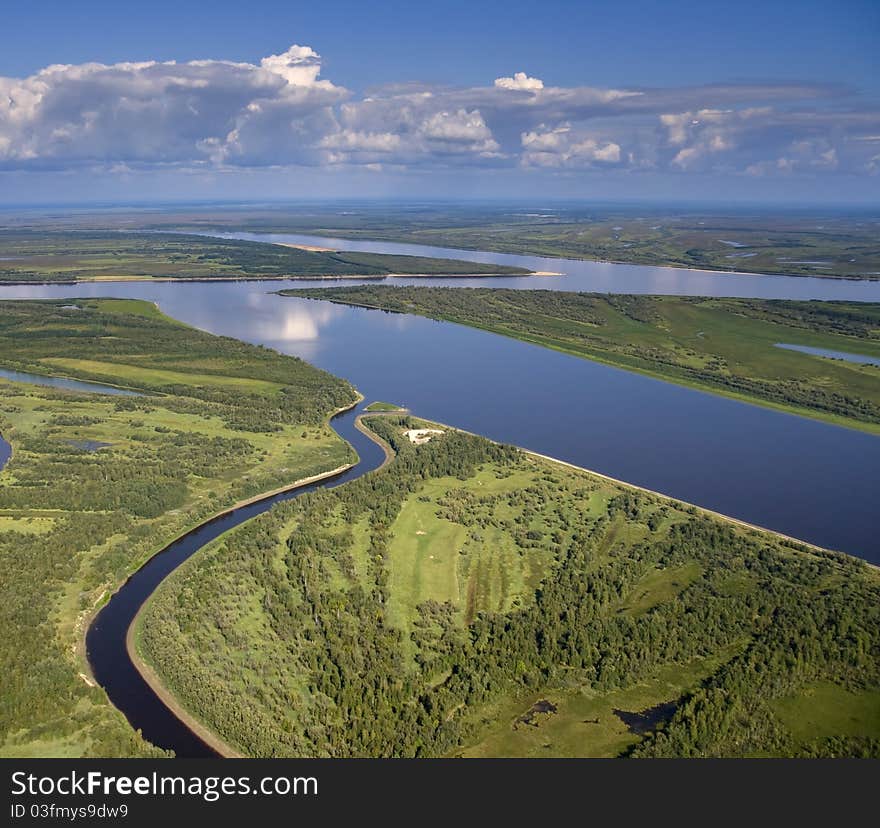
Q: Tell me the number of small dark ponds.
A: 2